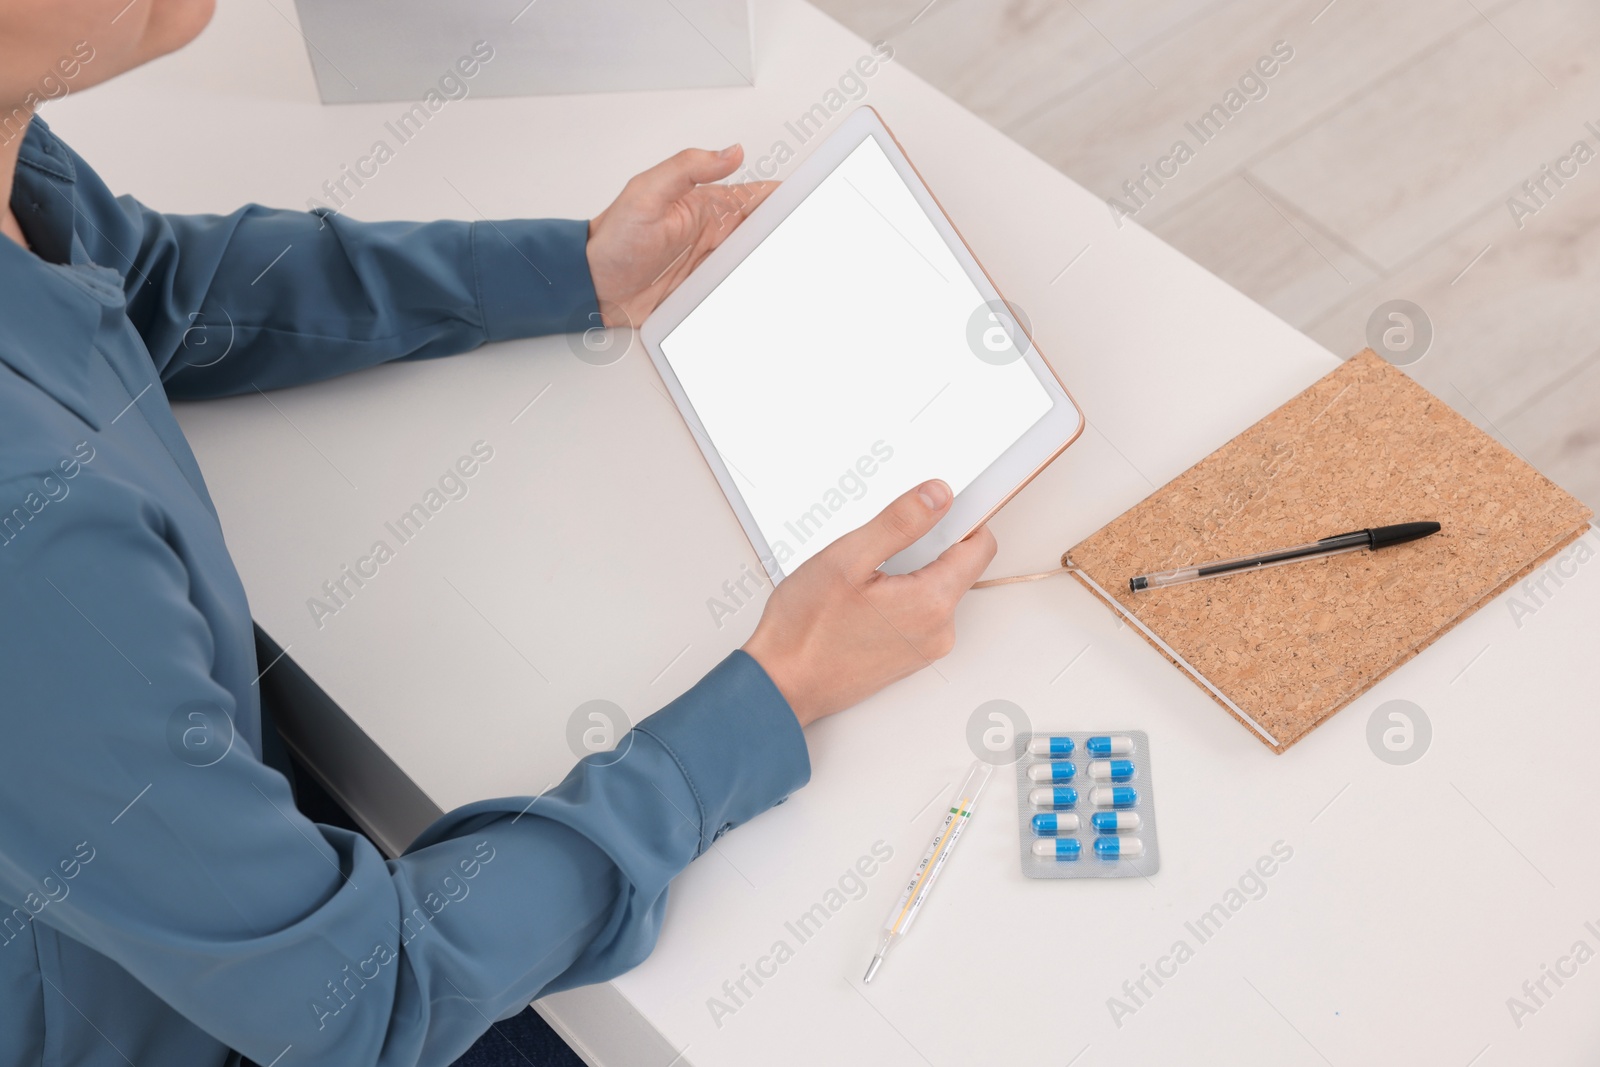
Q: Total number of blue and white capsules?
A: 10